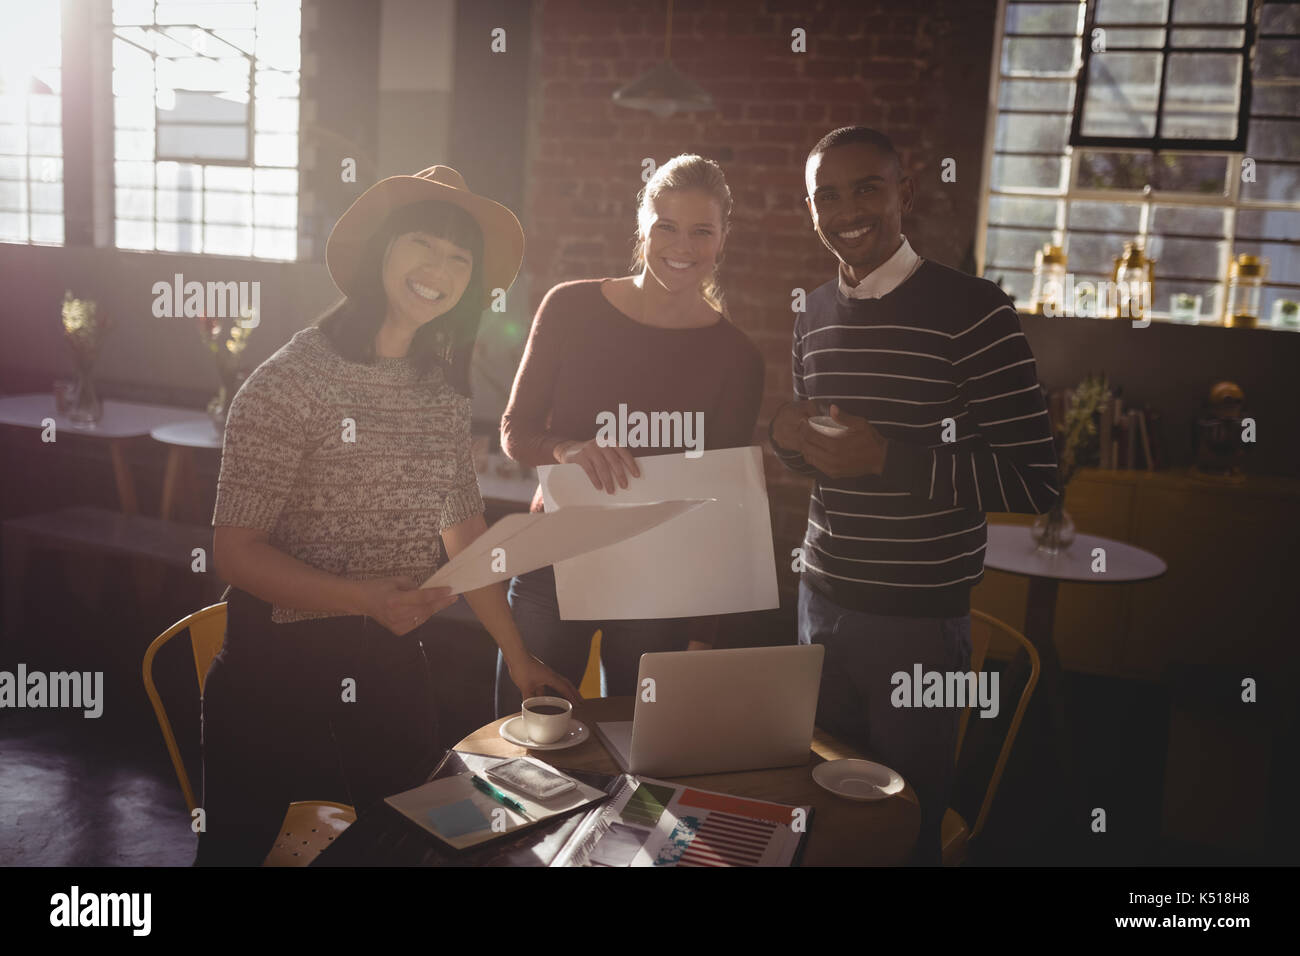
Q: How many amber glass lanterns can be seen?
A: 3